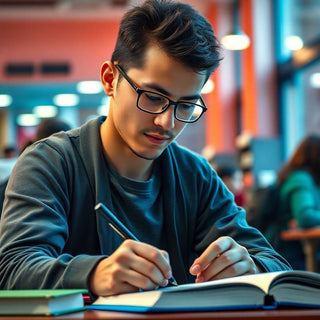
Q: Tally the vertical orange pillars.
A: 2